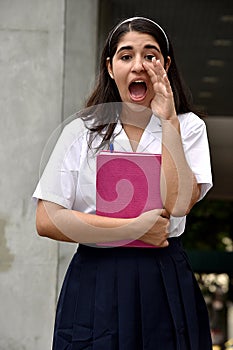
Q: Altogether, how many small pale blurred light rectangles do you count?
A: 5